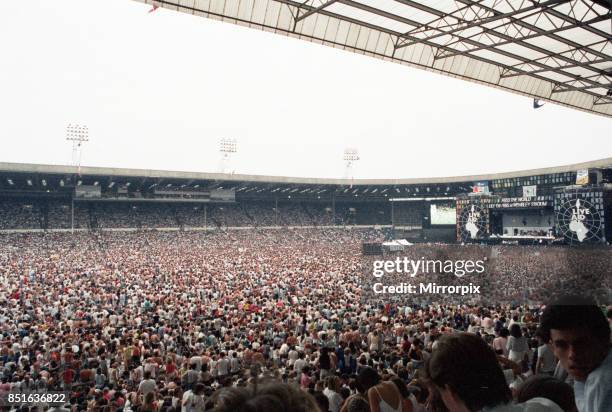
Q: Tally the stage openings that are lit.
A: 1